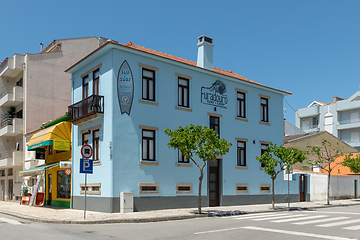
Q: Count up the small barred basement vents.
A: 6